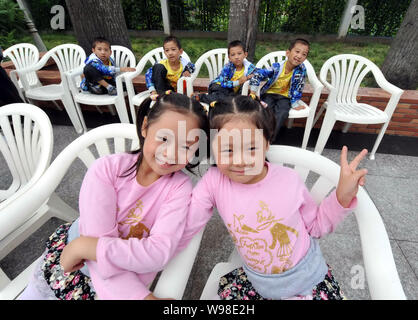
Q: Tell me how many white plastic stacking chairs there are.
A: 10